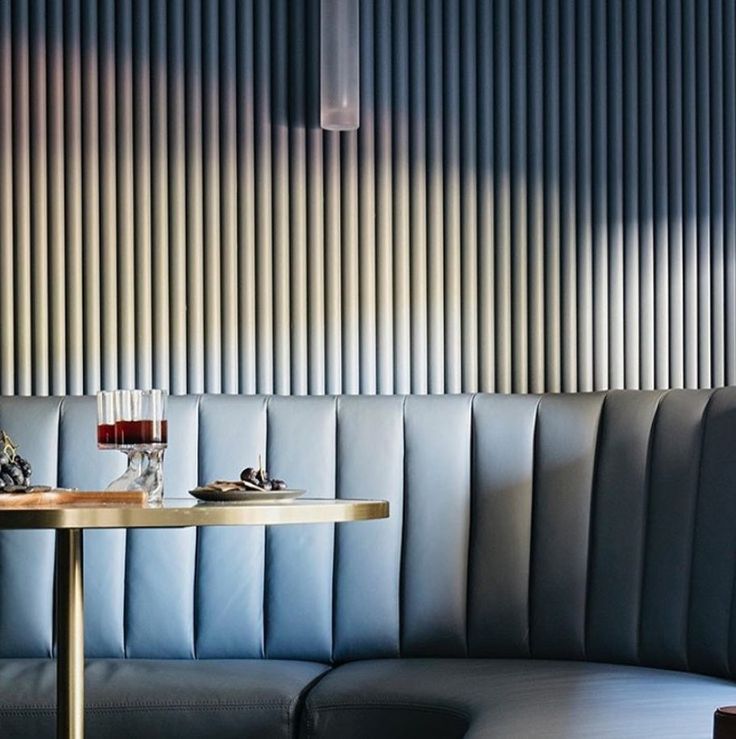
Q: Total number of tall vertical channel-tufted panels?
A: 12